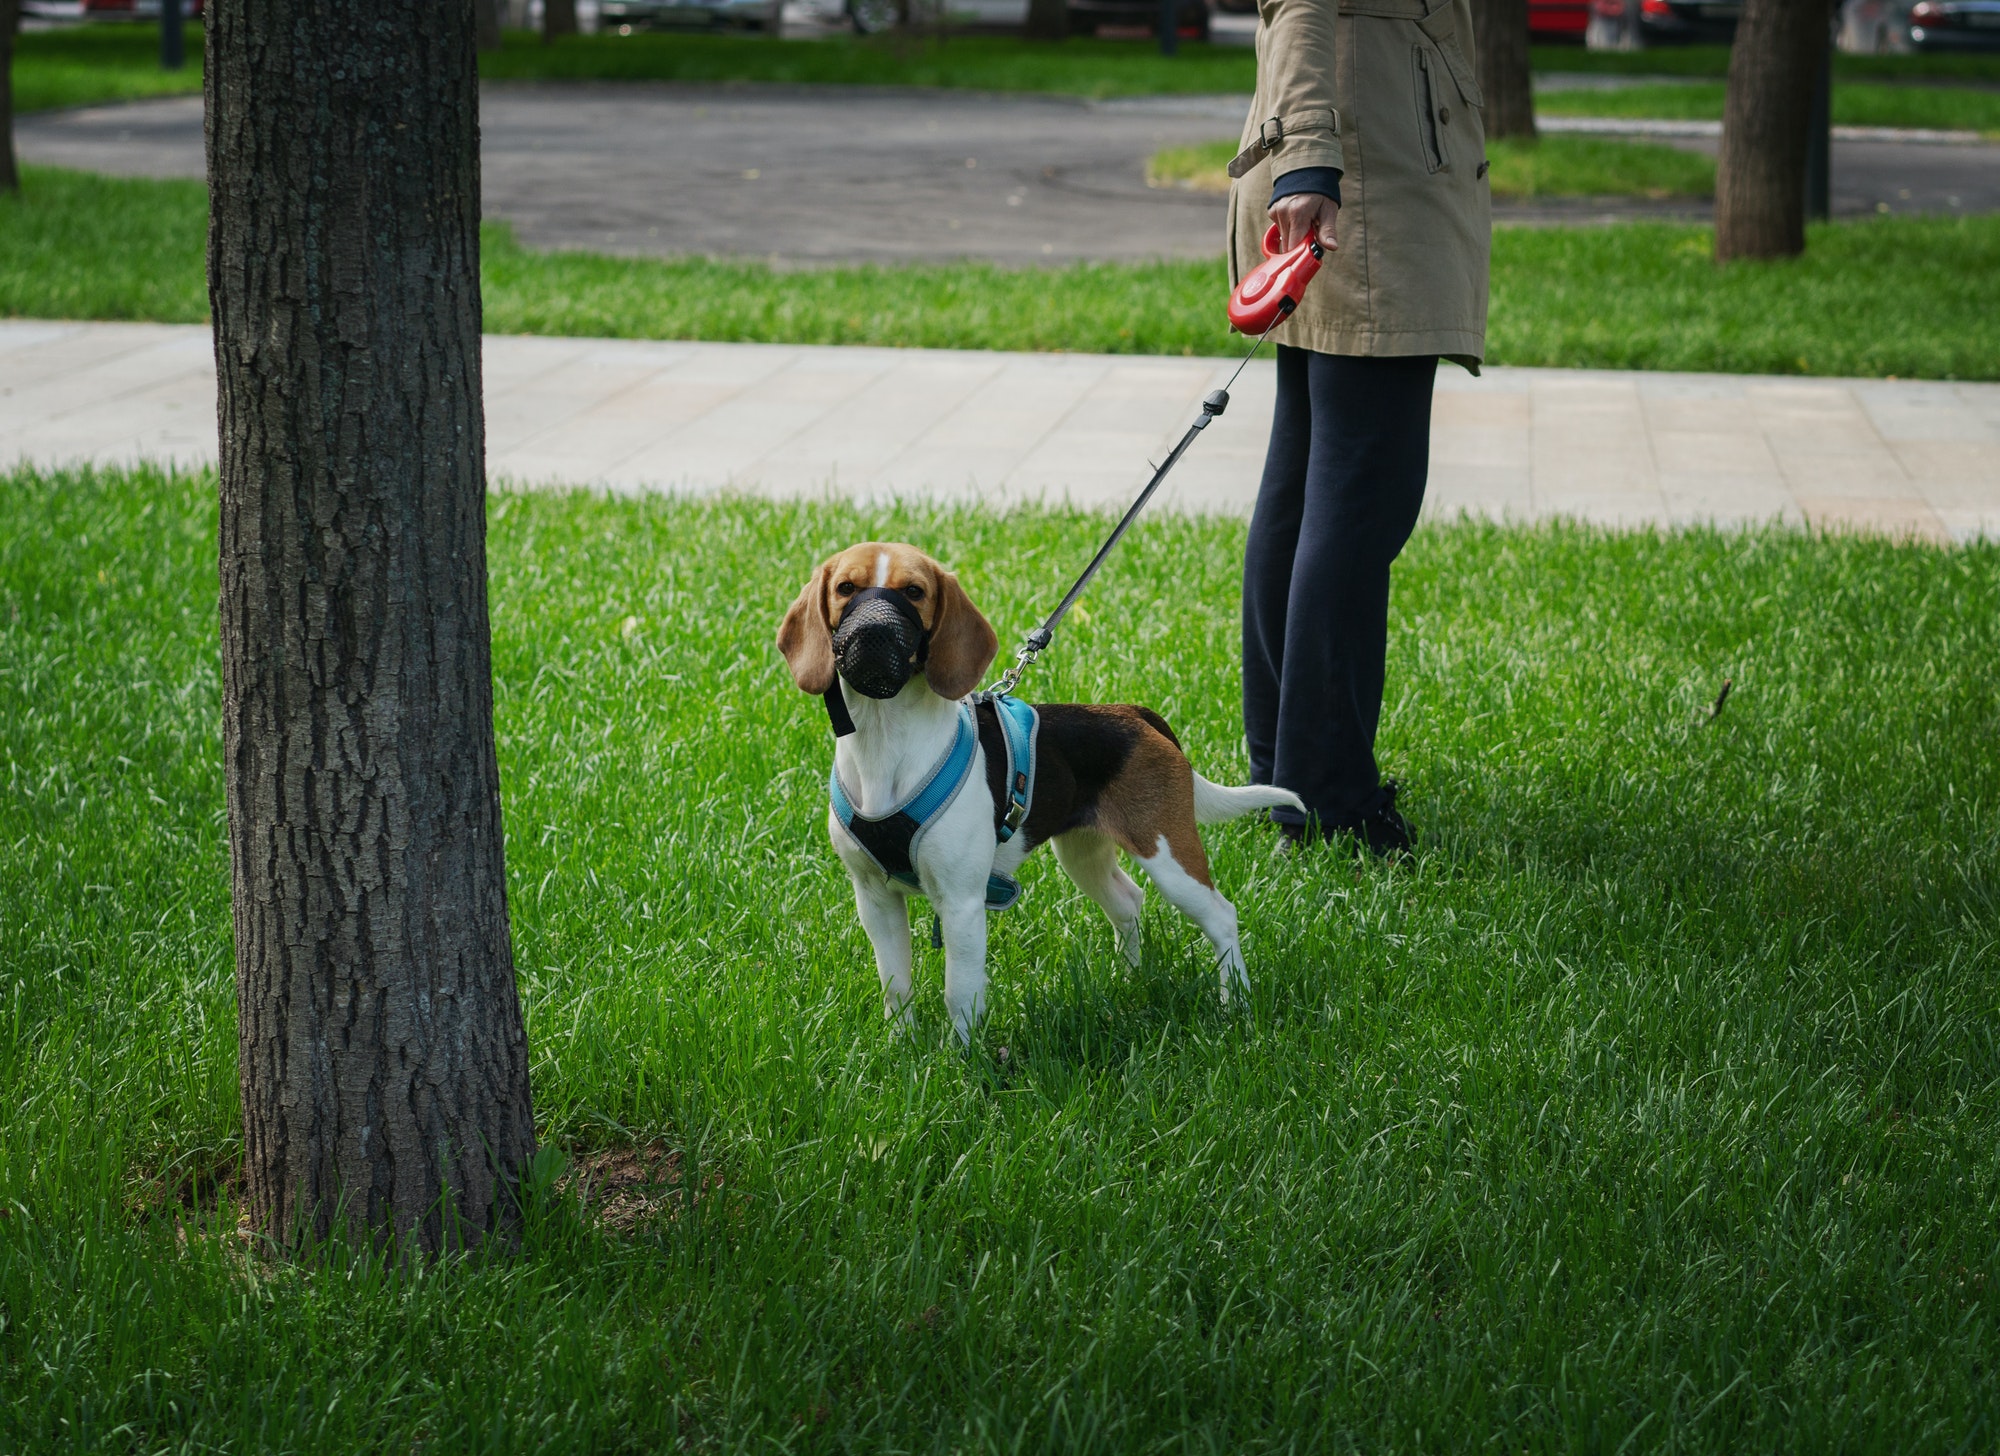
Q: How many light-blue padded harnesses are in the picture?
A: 1